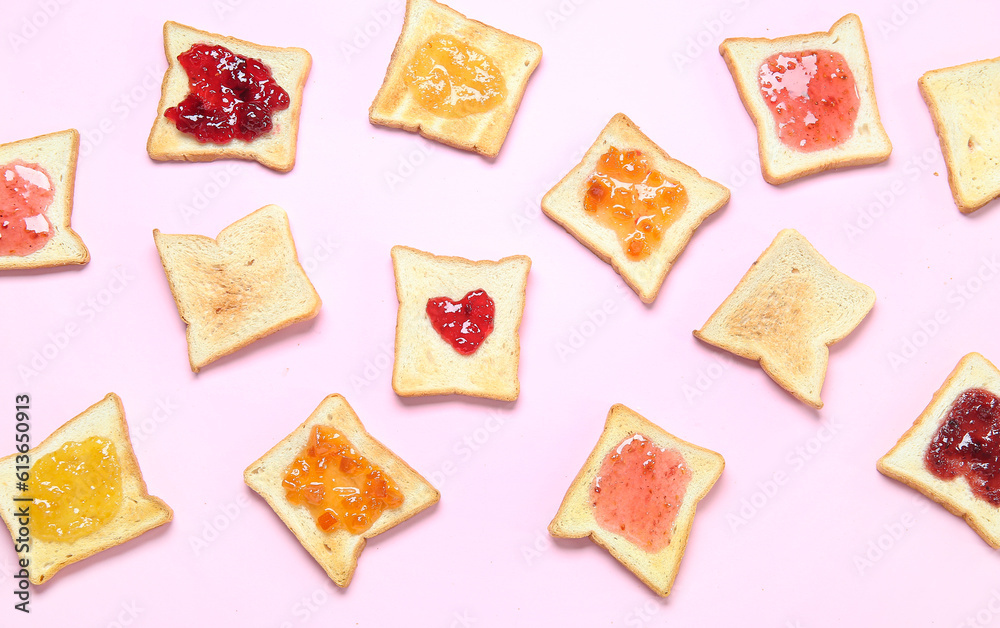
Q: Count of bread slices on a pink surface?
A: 13